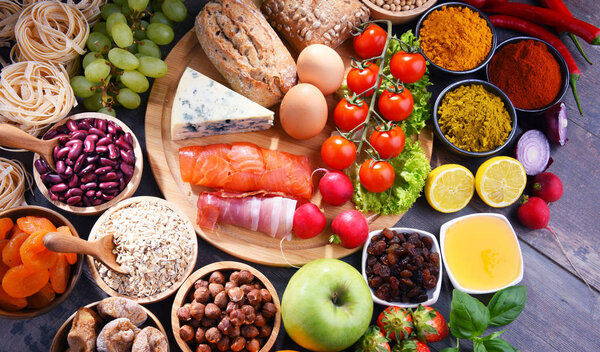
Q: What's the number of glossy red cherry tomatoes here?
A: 8